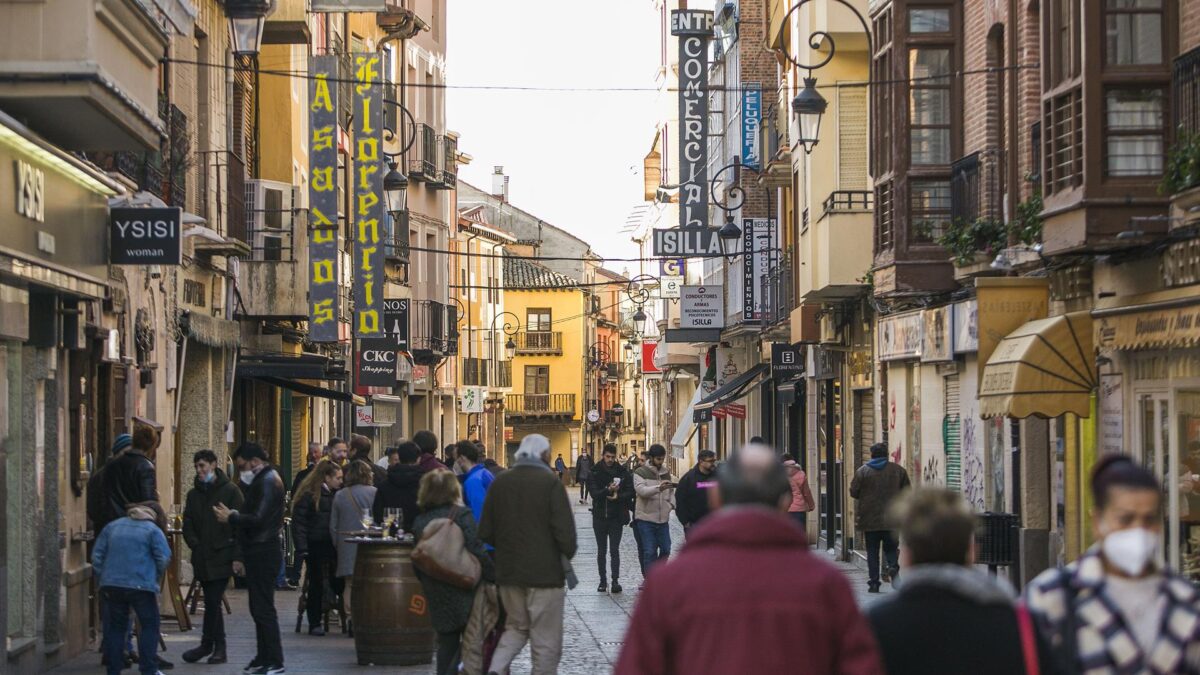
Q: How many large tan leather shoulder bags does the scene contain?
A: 1